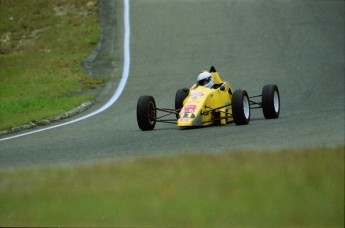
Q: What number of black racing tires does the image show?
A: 4